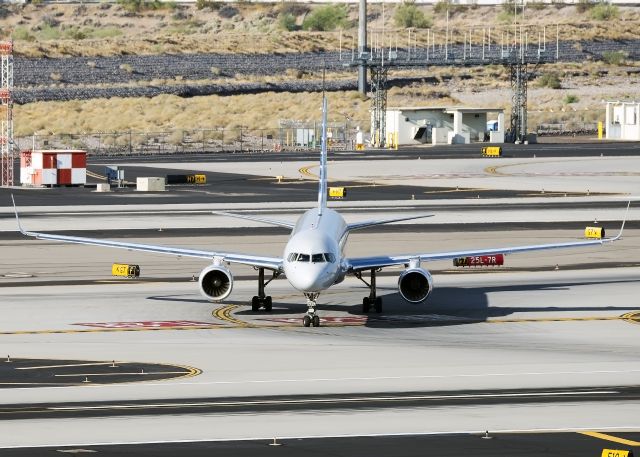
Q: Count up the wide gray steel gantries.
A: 1